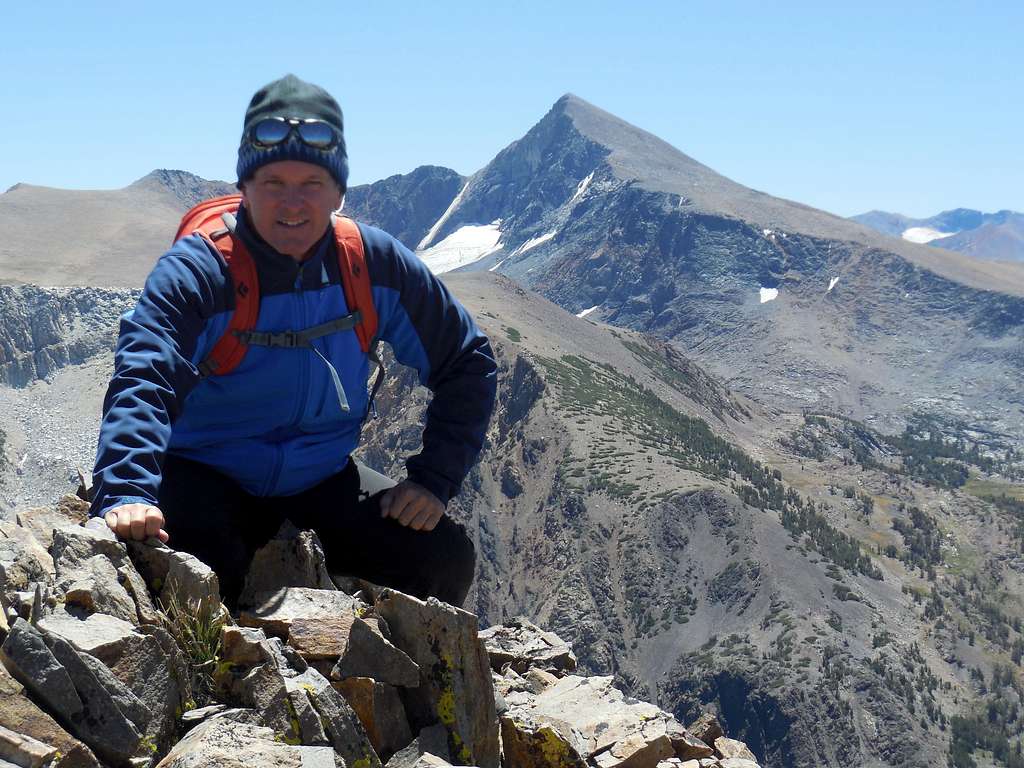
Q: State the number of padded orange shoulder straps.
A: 2